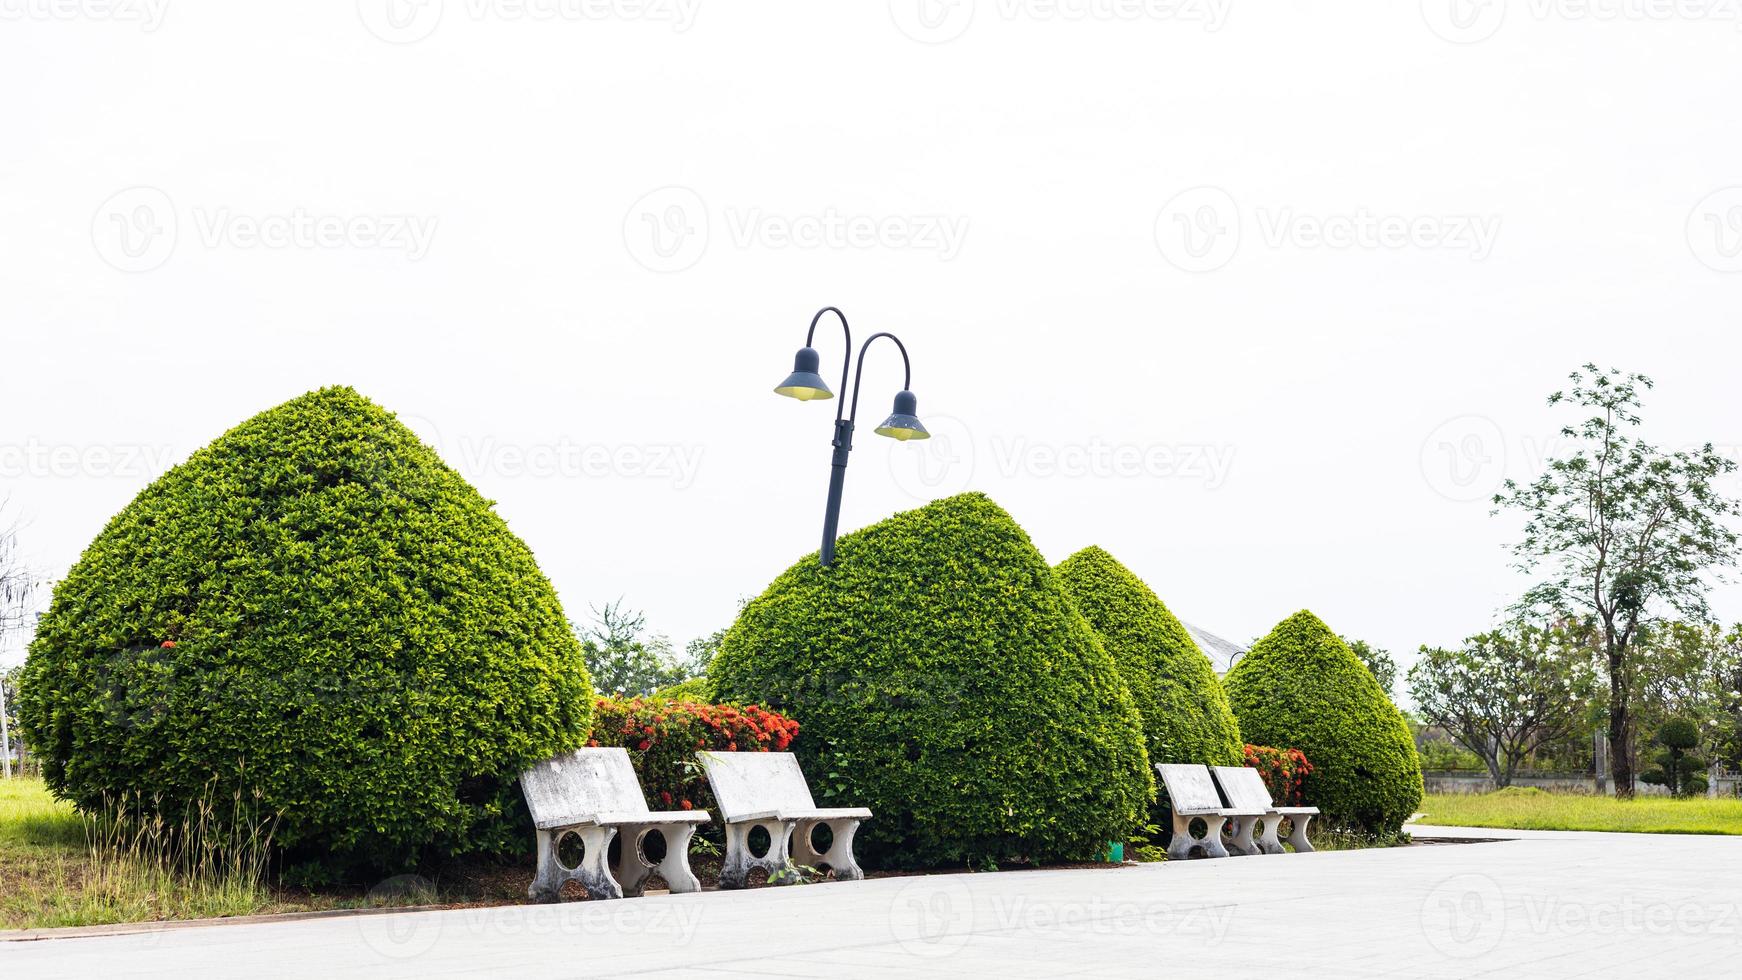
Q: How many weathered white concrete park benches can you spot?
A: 4